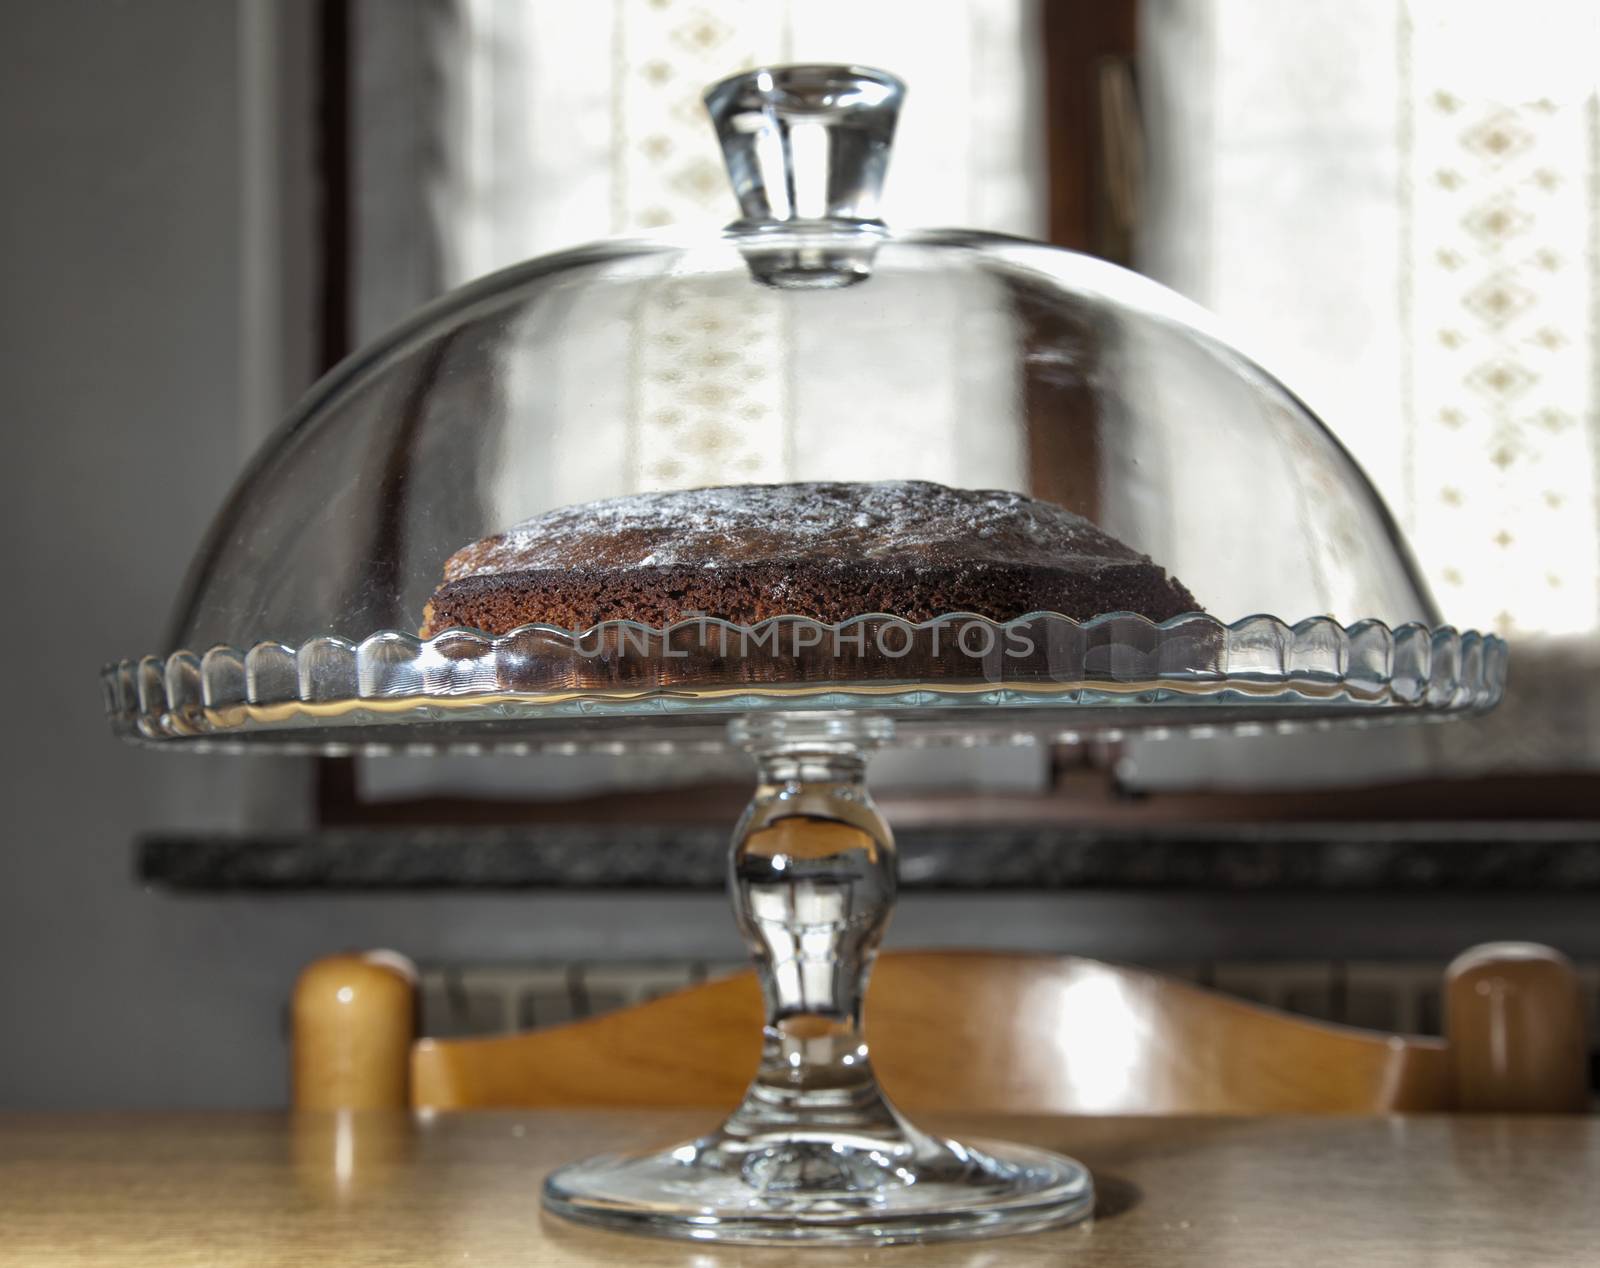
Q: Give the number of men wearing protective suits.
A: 0